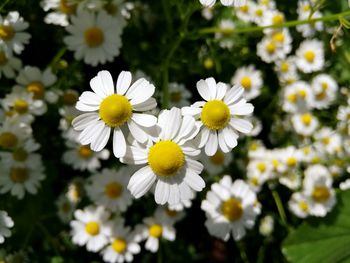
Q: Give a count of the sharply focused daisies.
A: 3